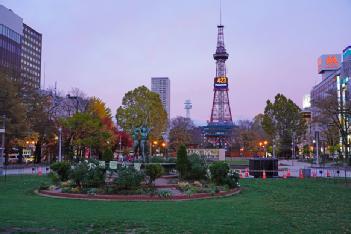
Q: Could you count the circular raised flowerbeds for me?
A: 1